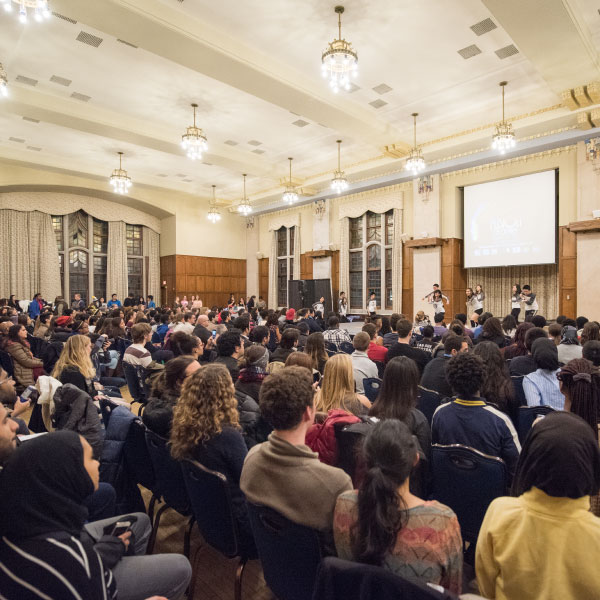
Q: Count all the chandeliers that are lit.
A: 11